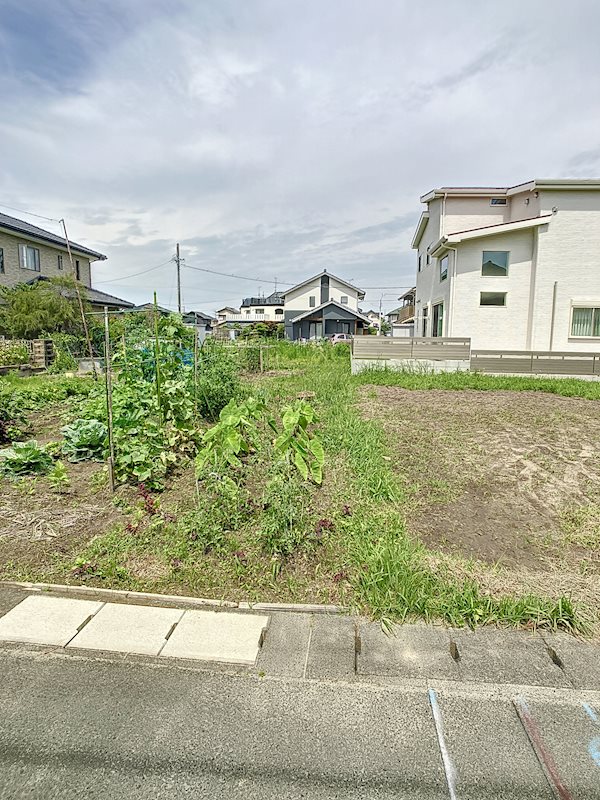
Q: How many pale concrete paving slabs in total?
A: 3